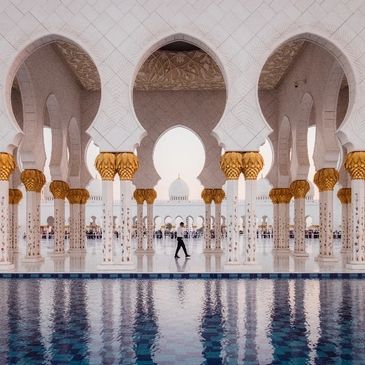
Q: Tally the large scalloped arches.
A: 3